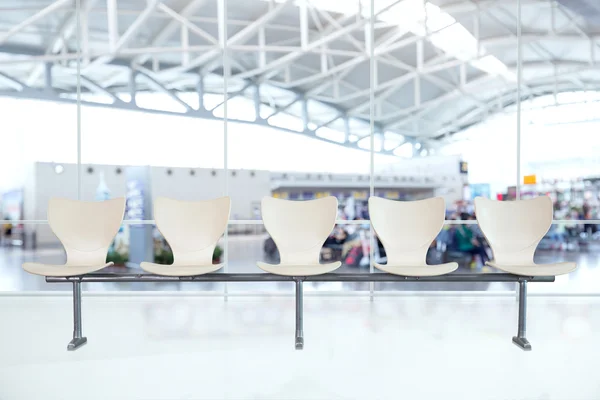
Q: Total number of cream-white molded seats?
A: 5